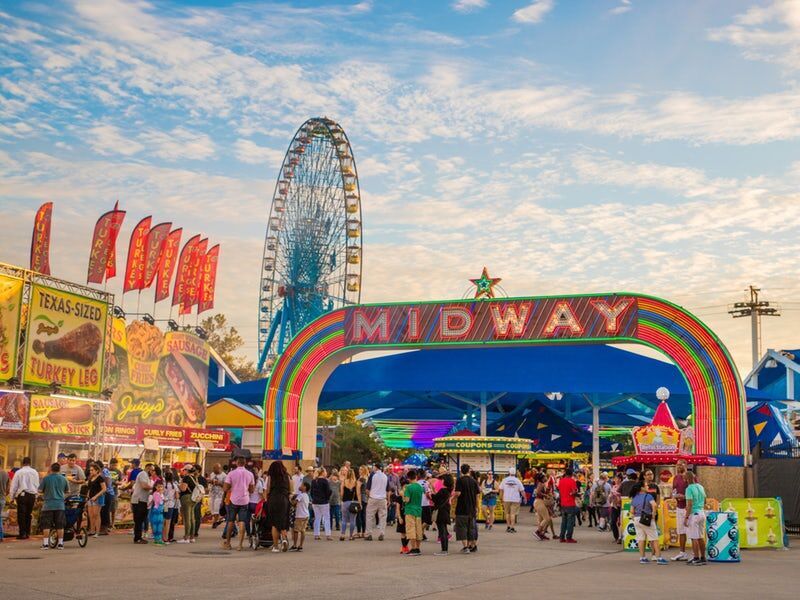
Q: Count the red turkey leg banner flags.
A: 9